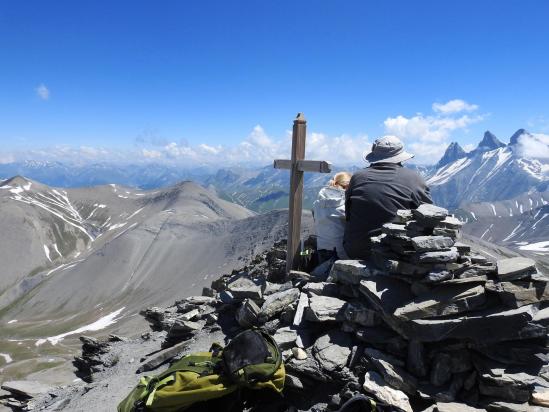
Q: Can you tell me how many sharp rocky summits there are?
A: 3